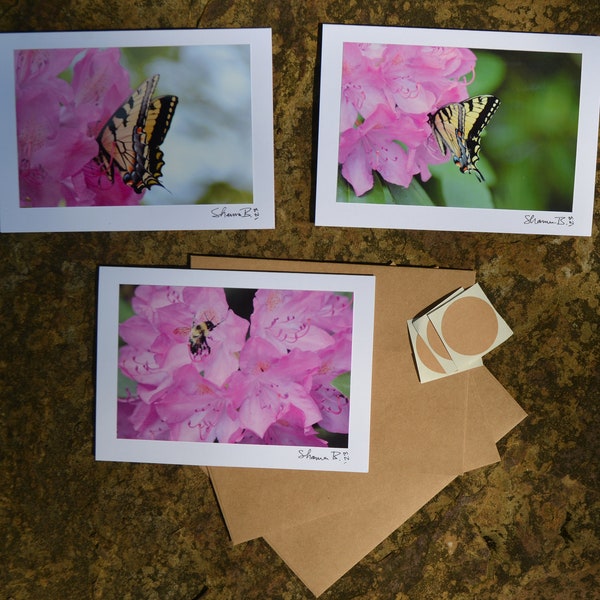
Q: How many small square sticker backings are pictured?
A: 3